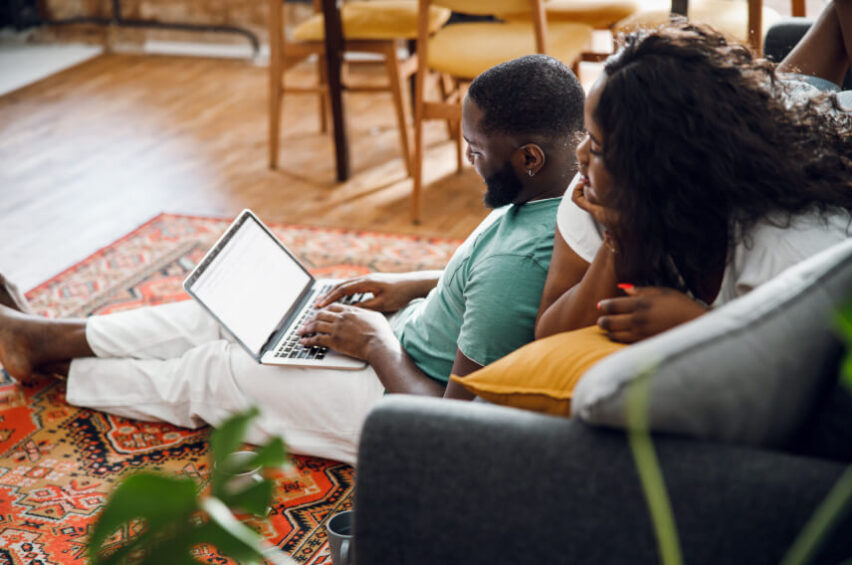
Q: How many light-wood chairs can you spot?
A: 4